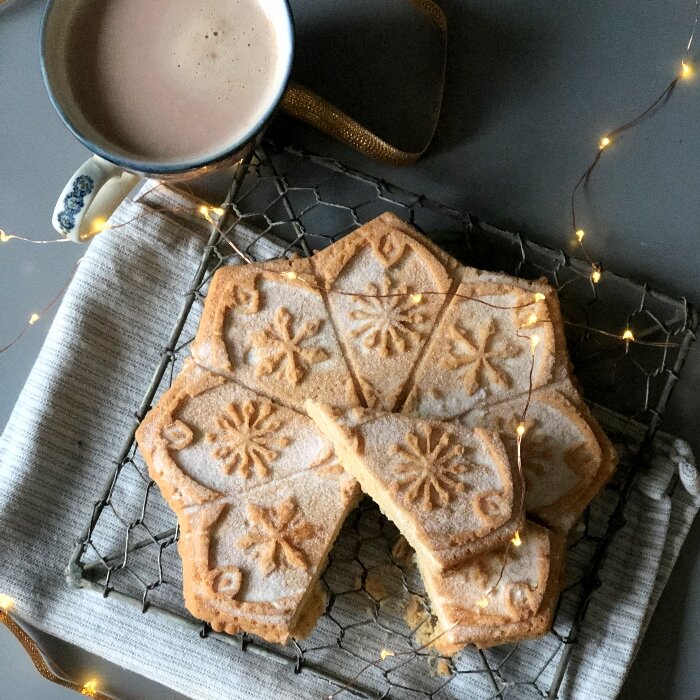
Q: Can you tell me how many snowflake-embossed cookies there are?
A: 8